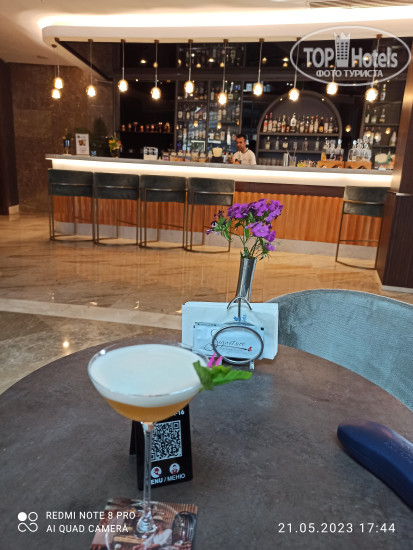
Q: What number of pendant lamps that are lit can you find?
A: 11